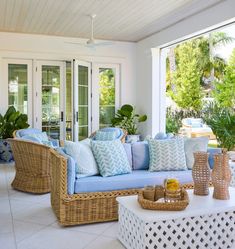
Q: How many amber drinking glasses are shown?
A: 2